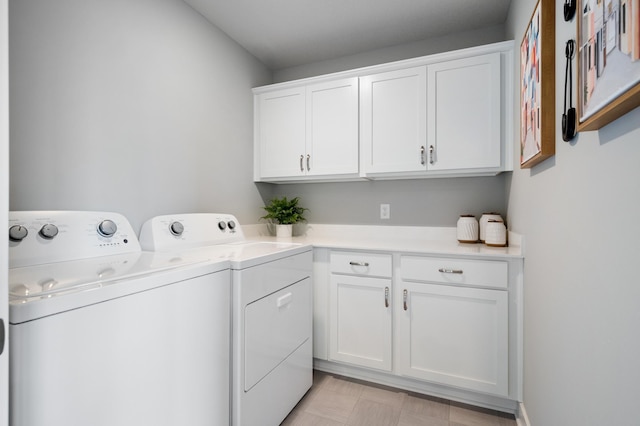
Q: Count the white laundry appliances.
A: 2